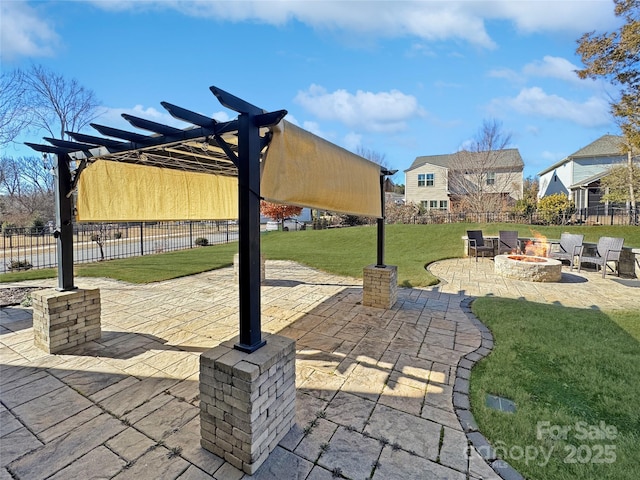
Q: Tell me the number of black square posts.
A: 3